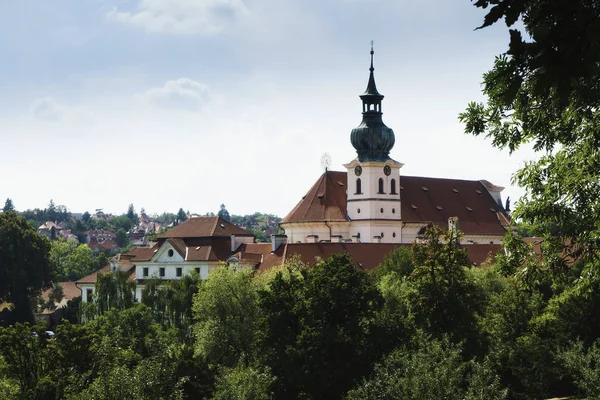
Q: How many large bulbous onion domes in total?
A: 1